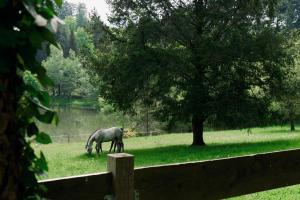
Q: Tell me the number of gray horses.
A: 1